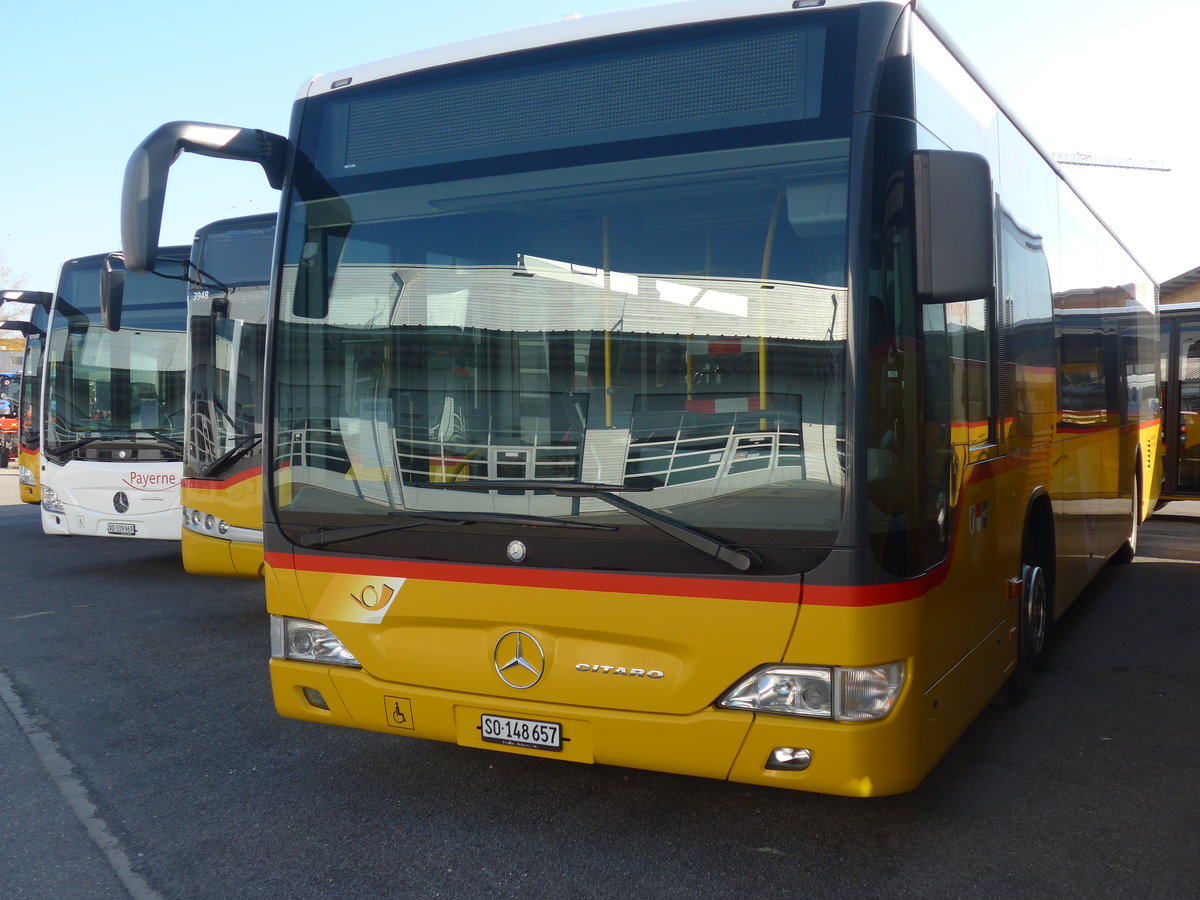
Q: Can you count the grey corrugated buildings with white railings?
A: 1